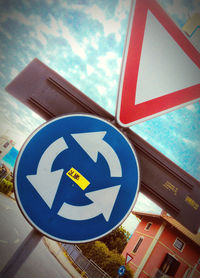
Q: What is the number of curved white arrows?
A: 3